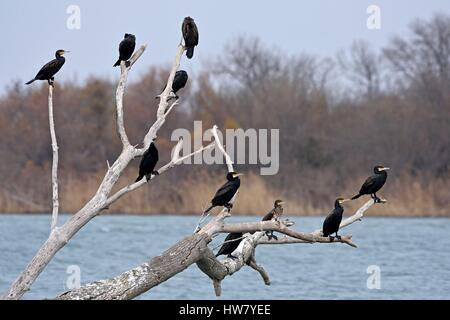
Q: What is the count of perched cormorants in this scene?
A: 10